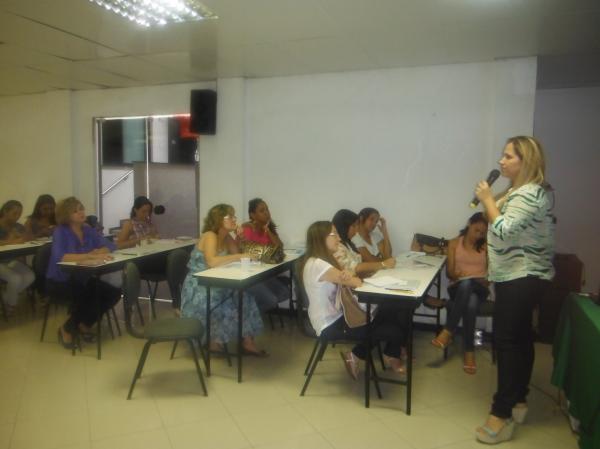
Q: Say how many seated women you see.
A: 10